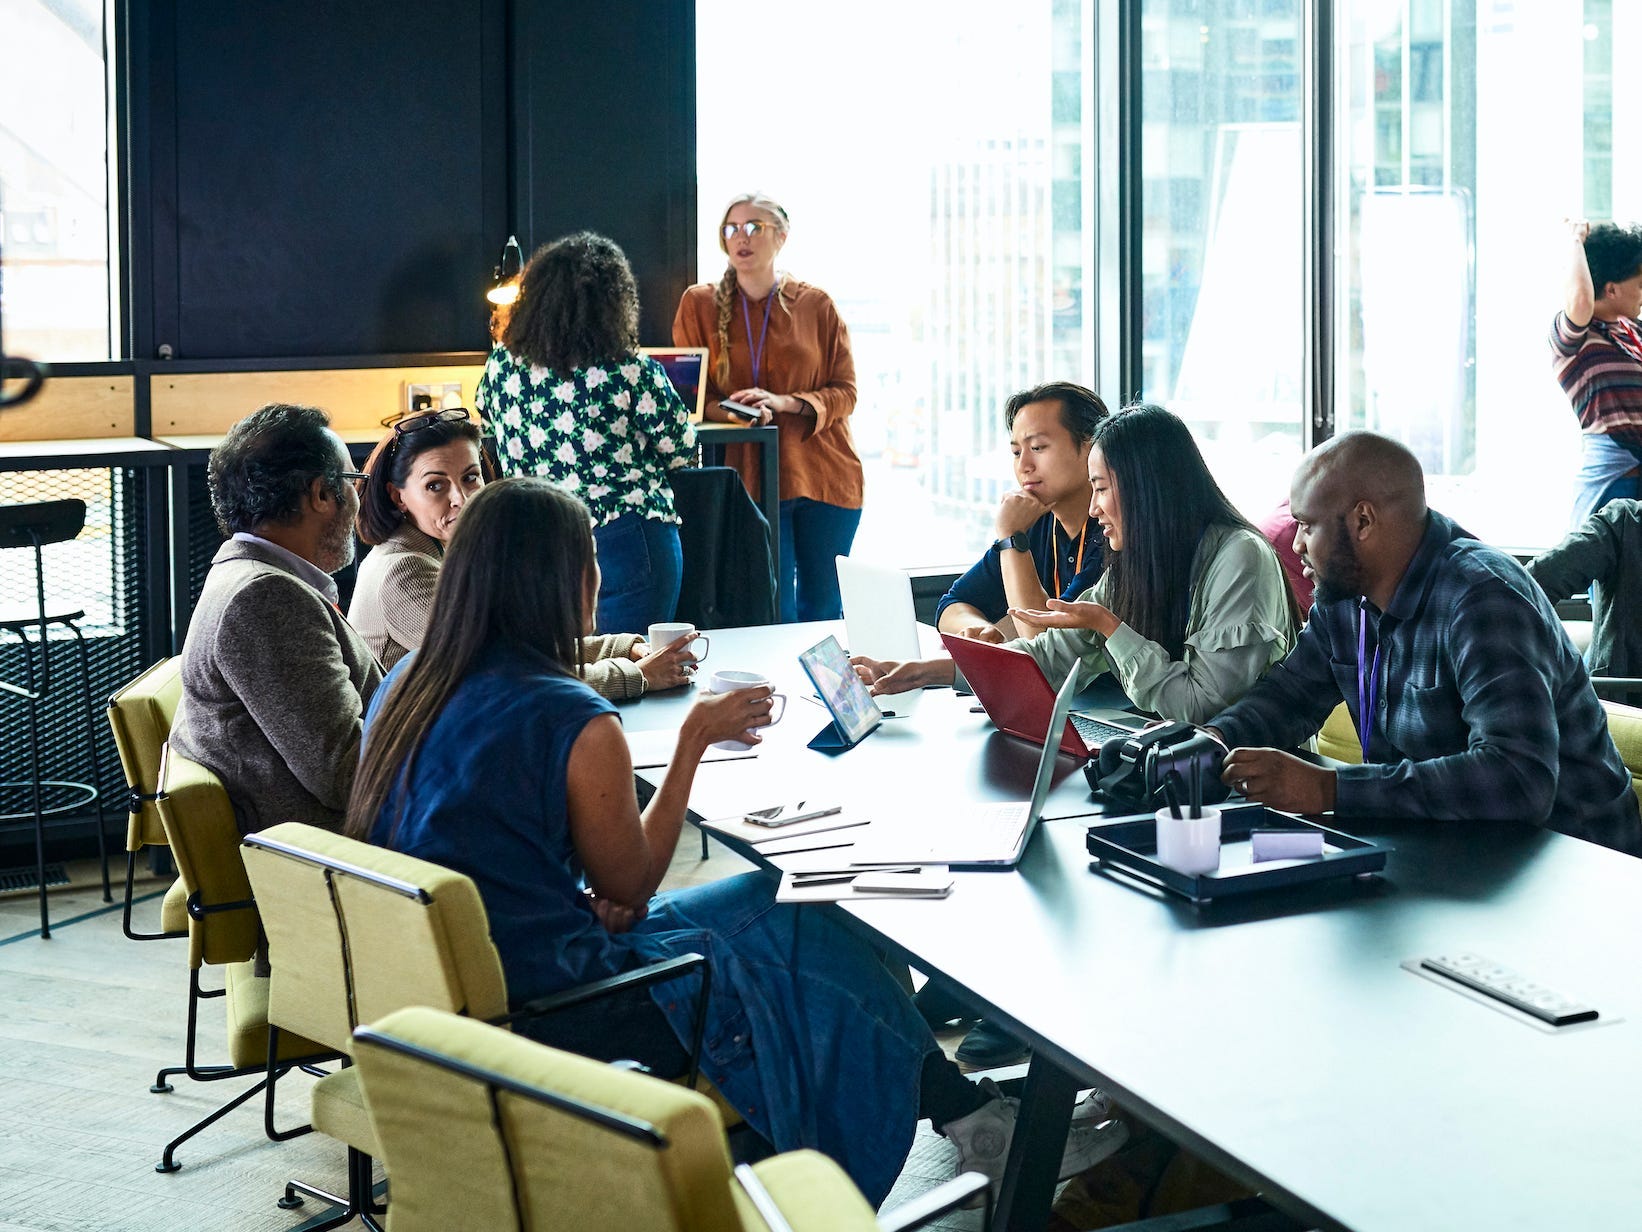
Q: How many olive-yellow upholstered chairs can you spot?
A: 6